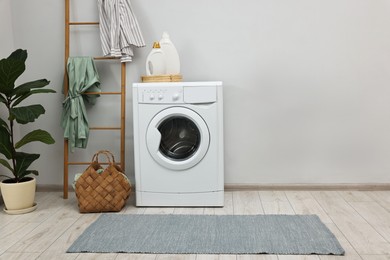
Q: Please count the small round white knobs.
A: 3